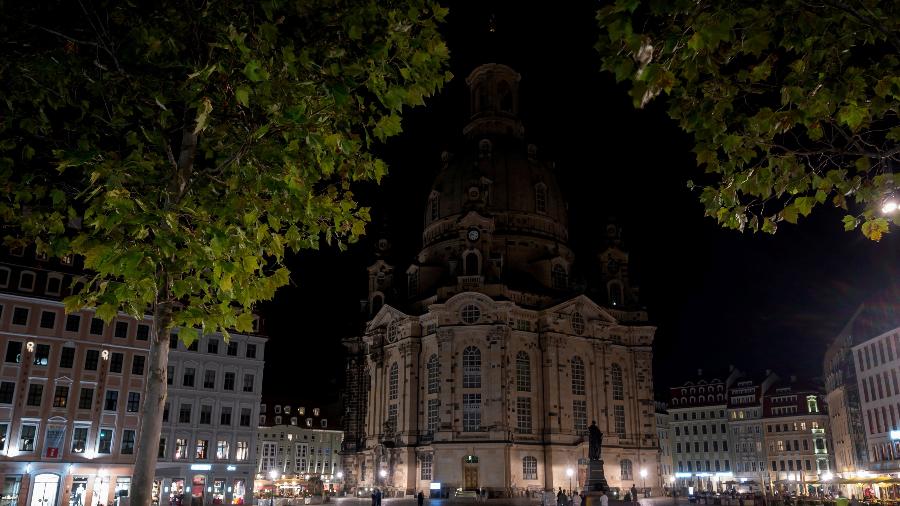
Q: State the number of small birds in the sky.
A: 0